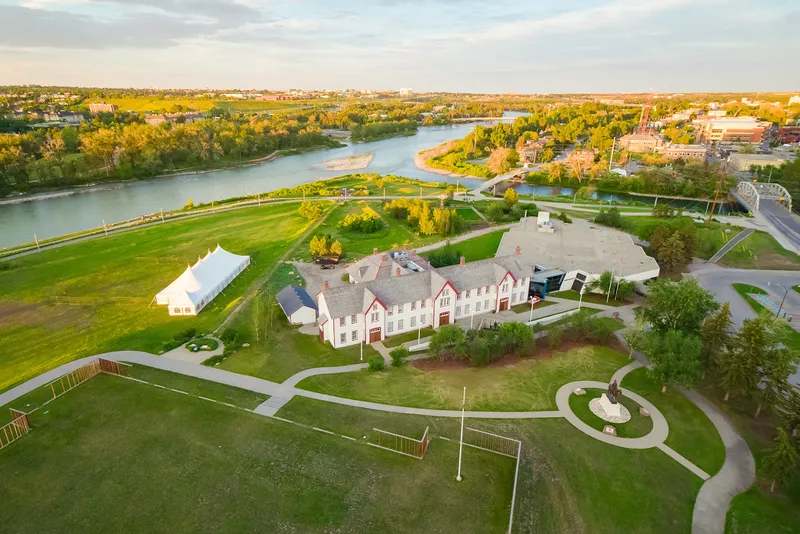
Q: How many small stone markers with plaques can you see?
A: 3